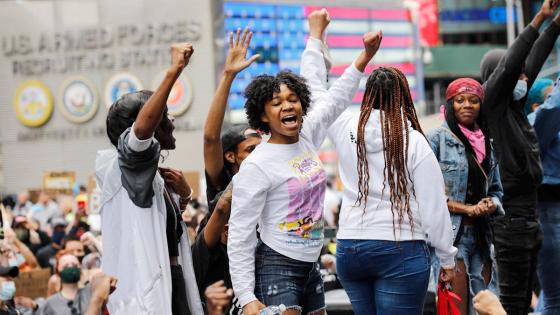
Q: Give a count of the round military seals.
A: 4